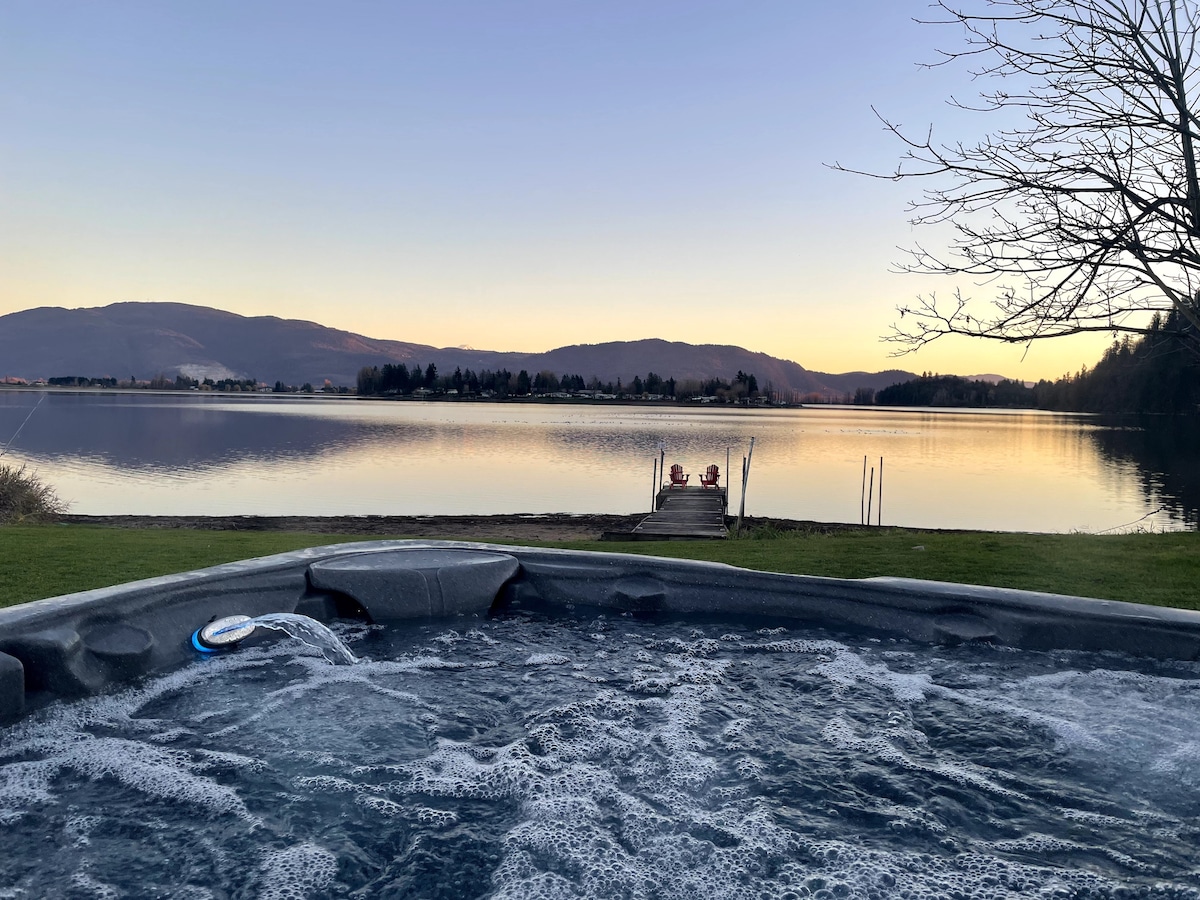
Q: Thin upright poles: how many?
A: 8